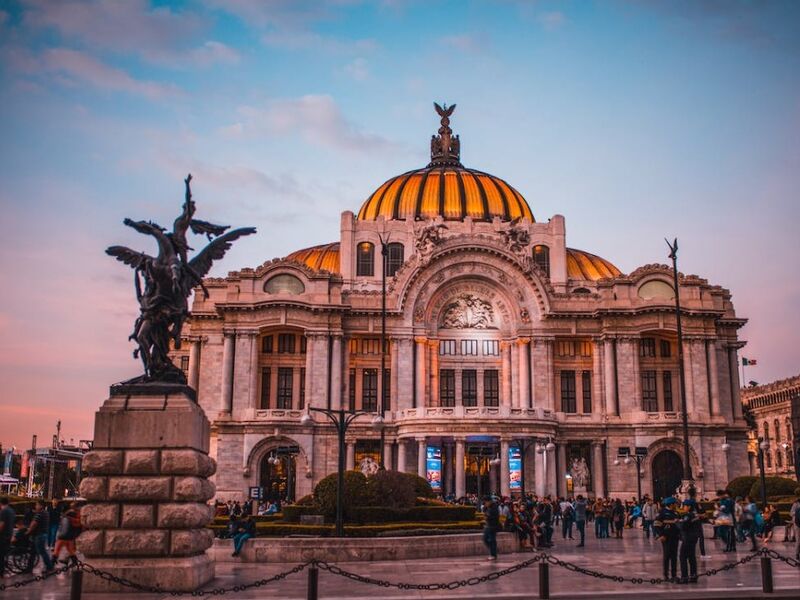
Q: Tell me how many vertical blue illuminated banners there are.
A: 2